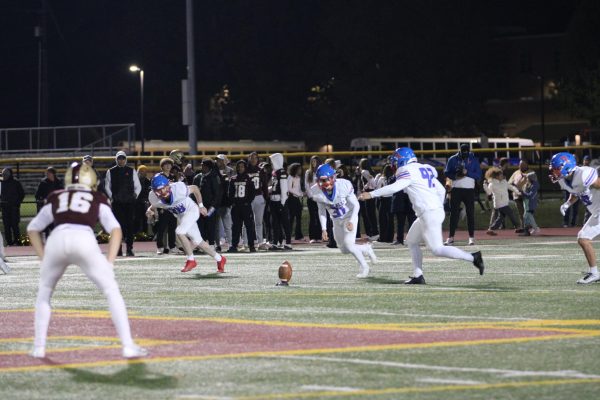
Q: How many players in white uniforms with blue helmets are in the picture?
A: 4